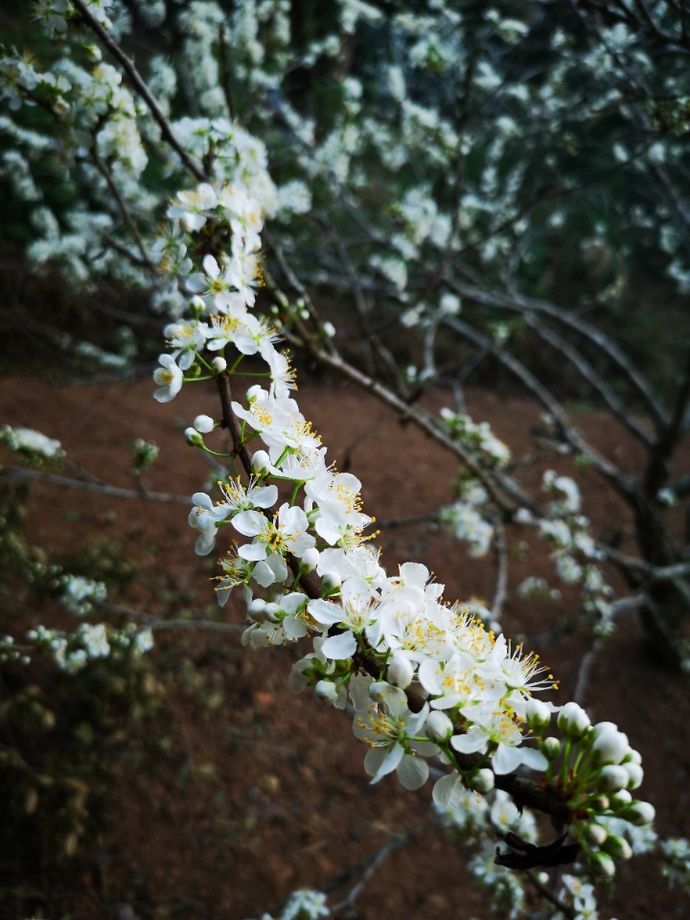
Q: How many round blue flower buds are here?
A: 0